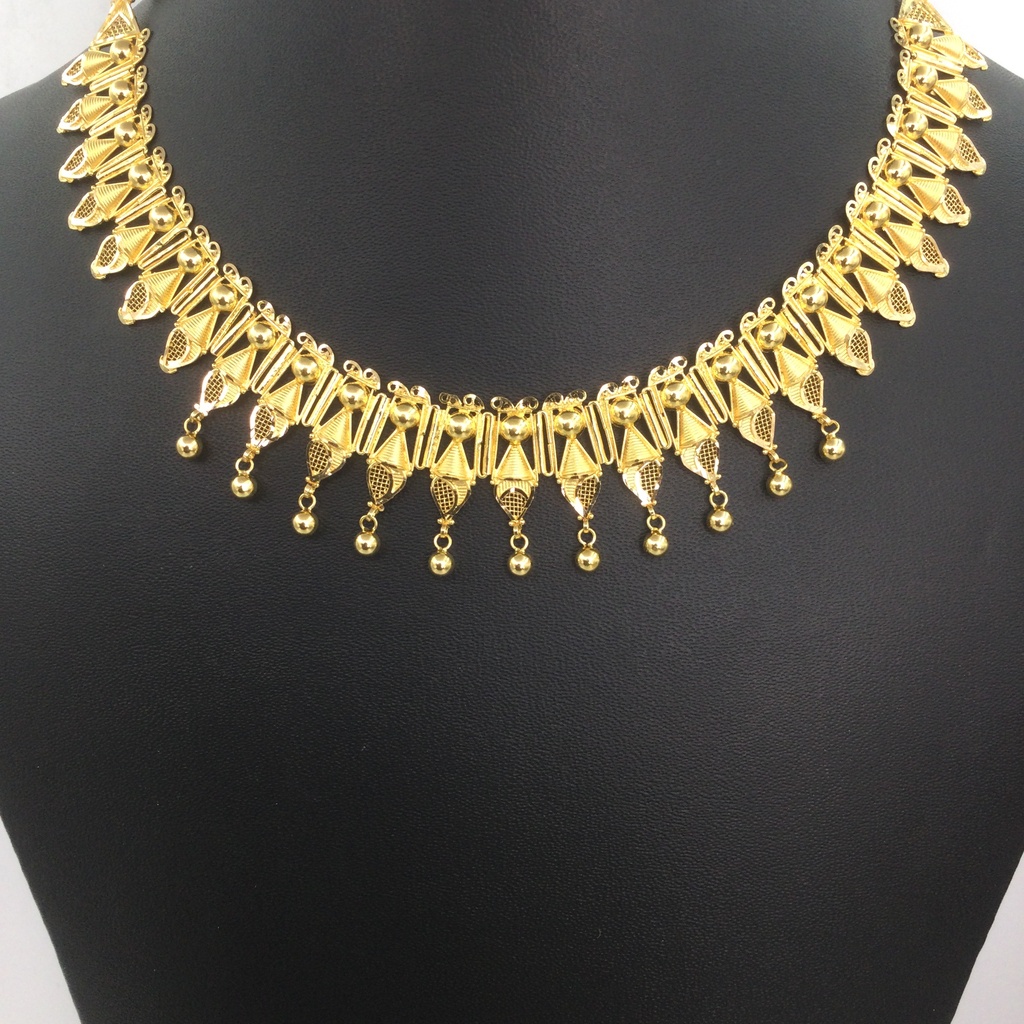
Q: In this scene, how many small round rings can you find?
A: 11